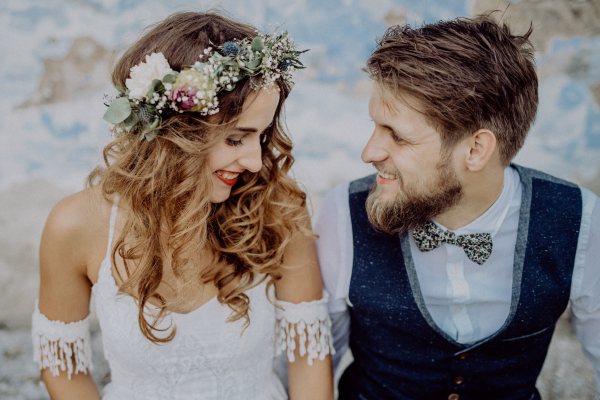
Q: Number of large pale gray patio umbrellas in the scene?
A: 0